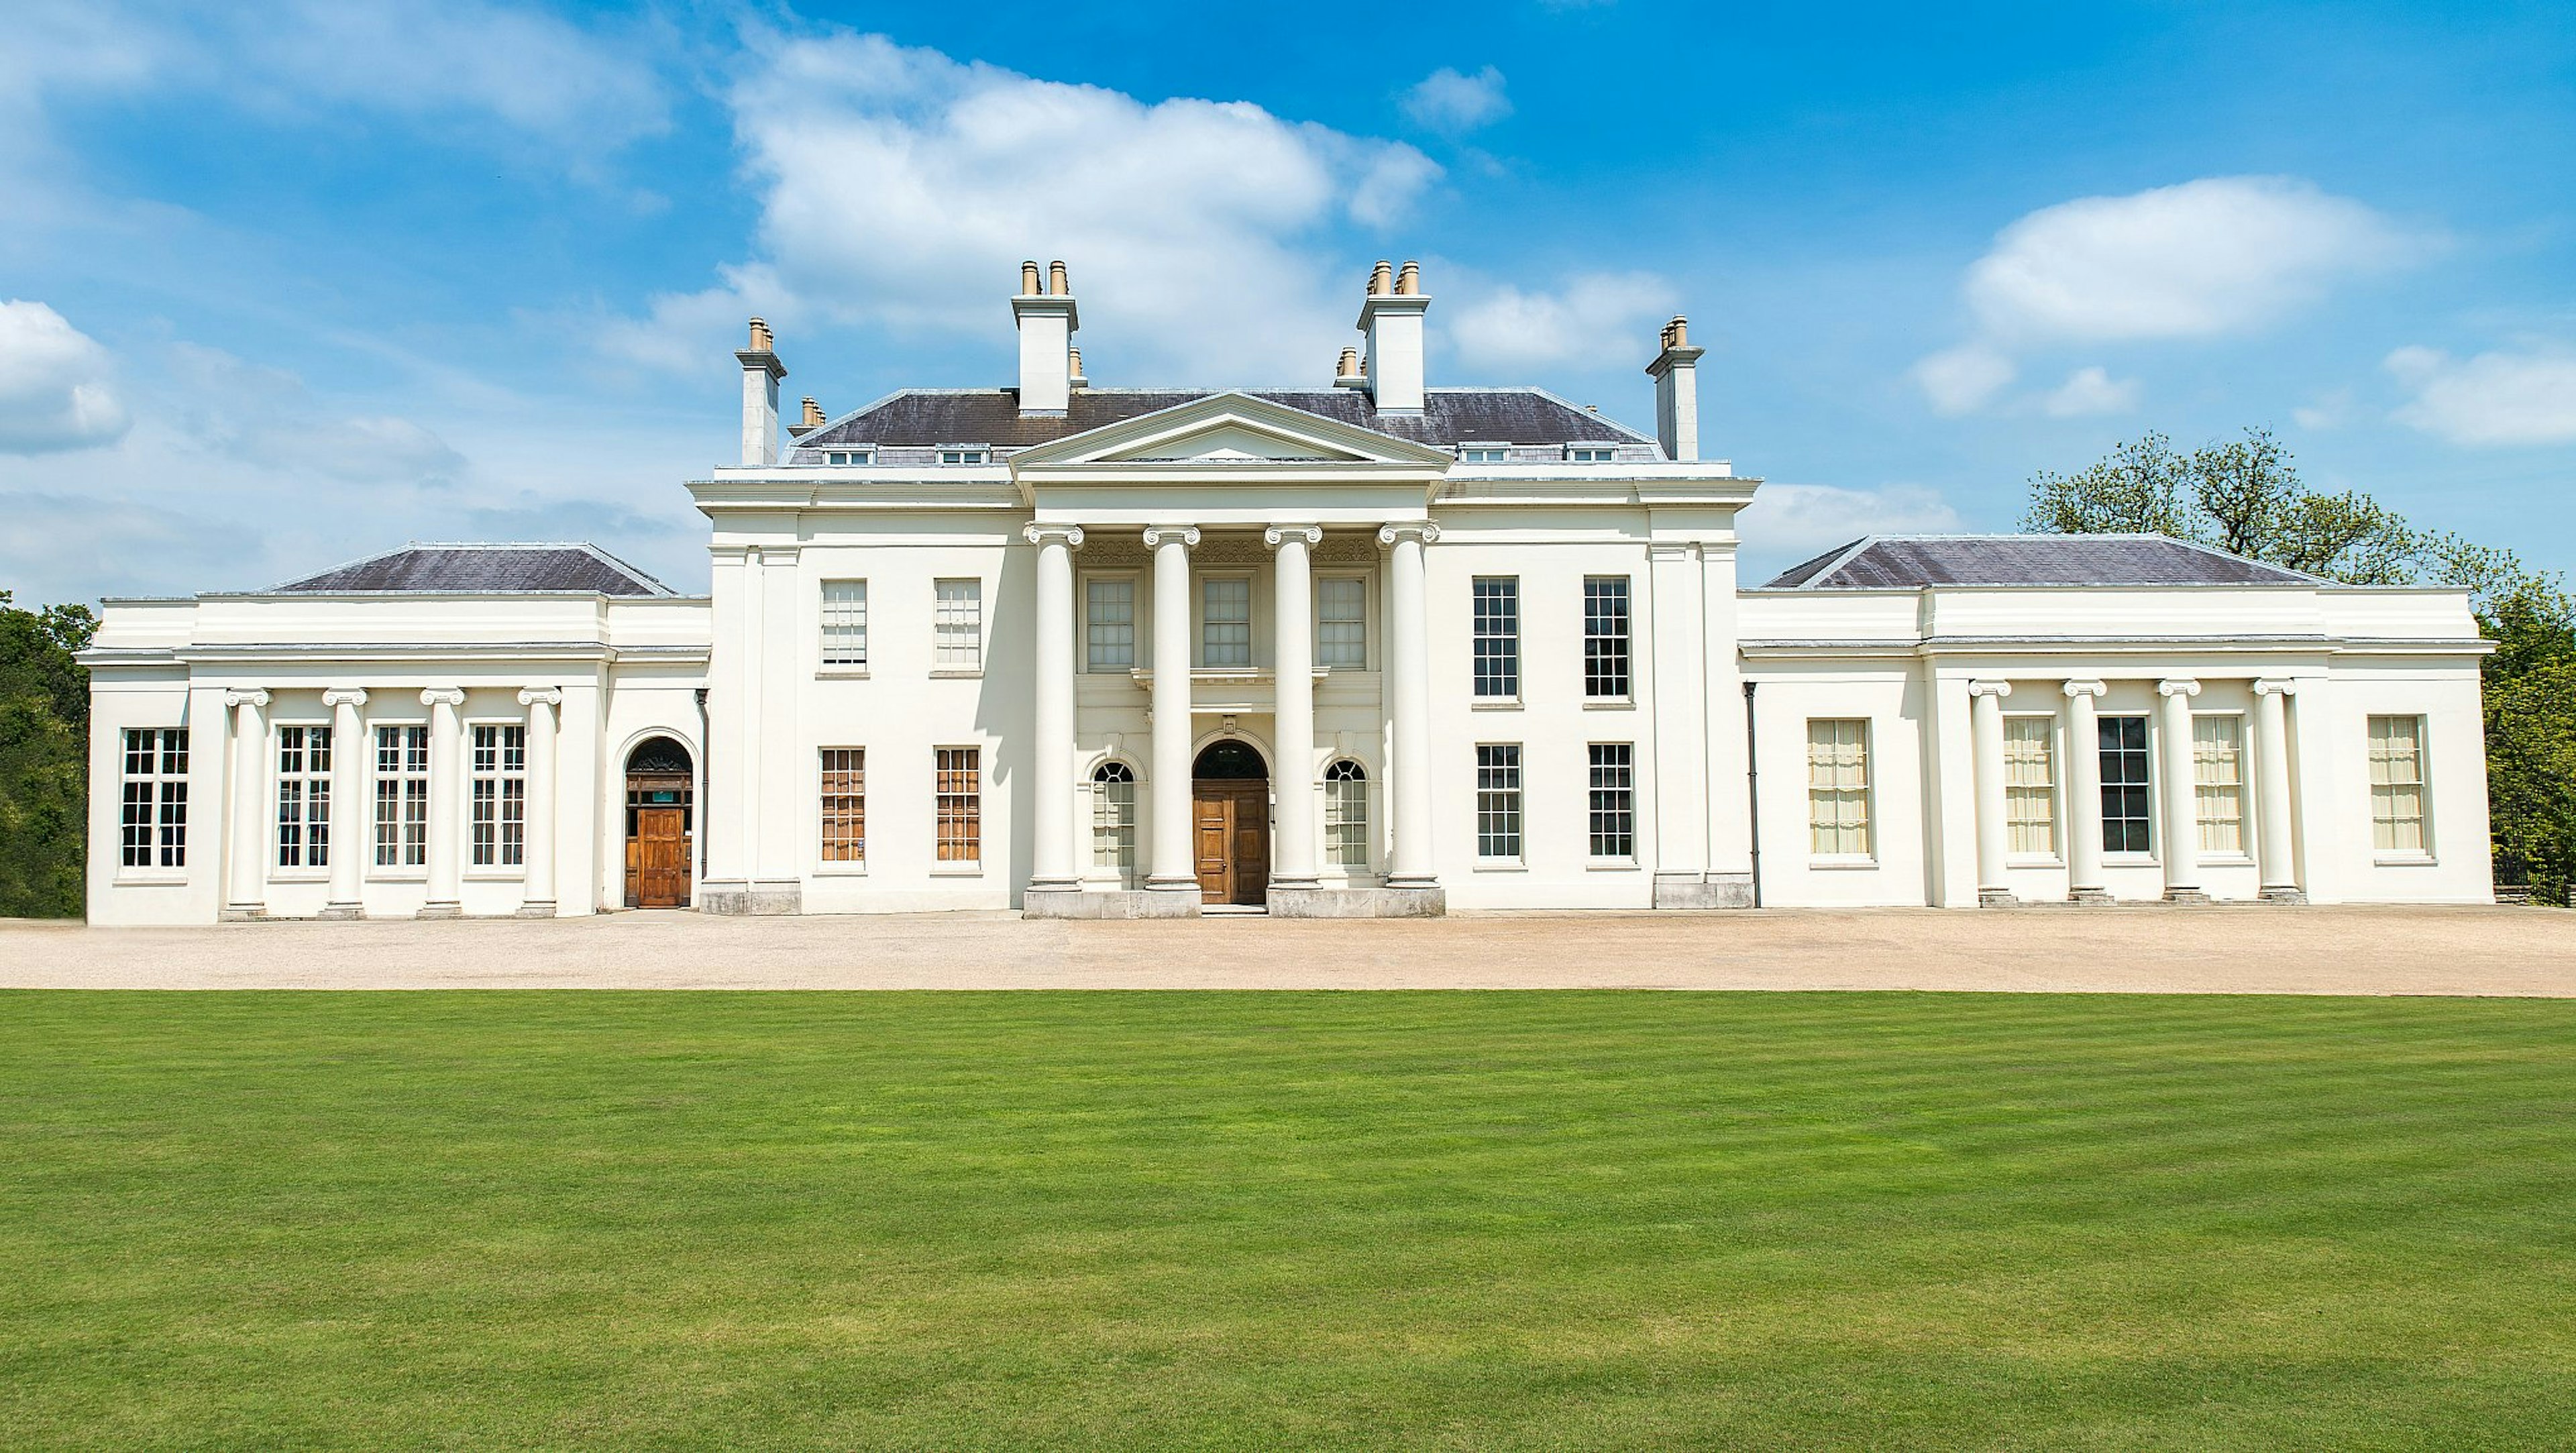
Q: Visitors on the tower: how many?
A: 0